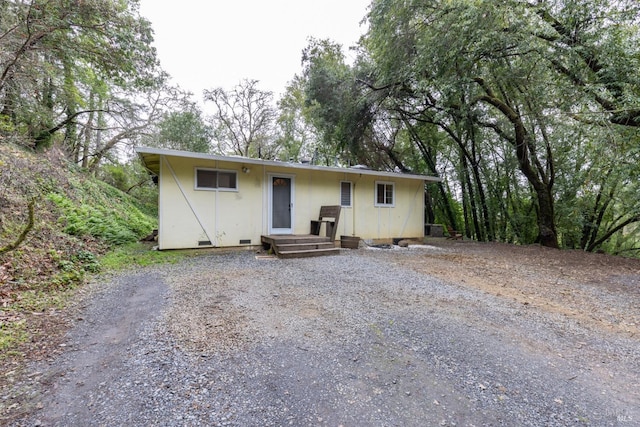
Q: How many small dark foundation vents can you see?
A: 2